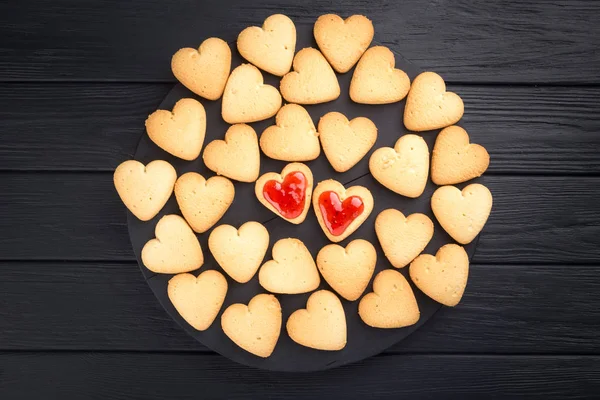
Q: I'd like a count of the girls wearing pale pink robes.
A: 0